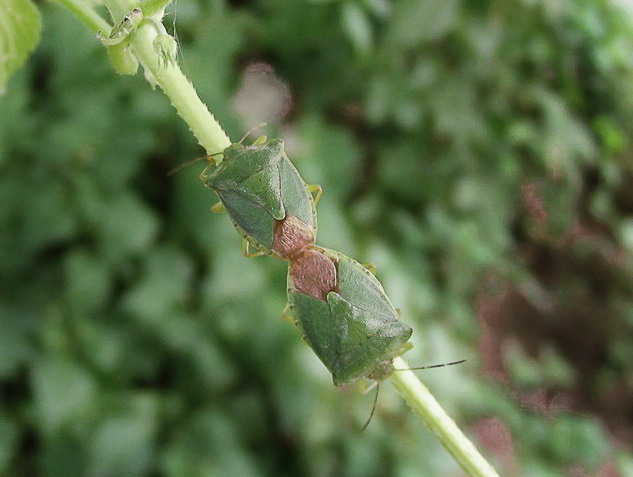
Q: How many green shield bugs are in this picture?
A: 2